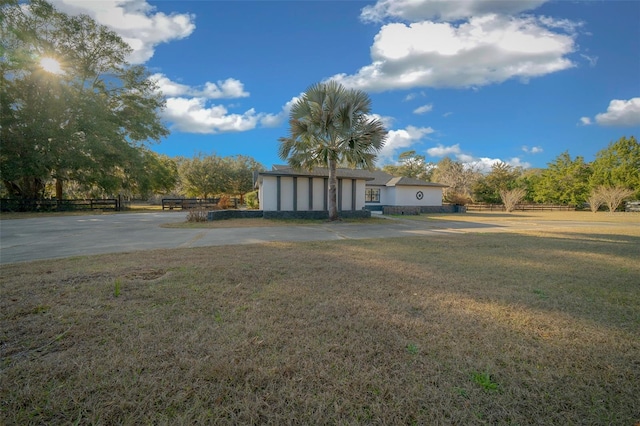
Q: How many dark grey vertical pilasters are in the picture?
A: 6